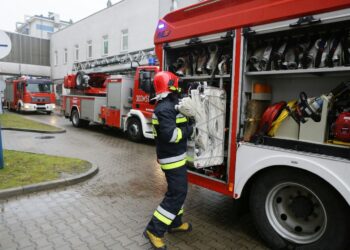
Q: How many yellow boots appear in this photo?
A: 2